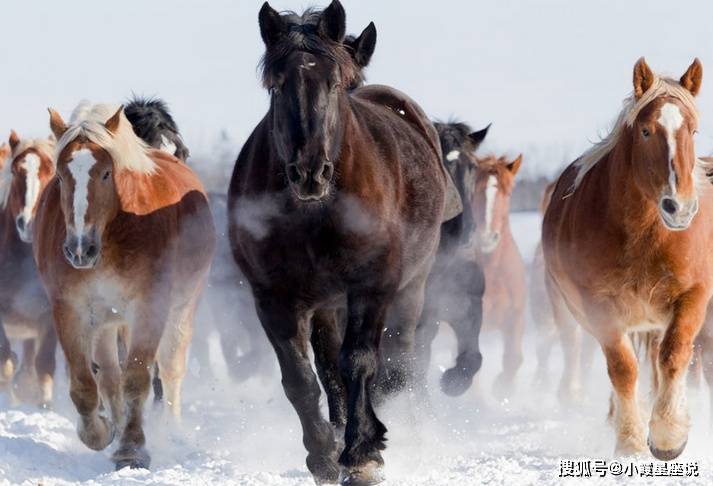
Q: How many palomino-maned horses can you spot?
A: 3